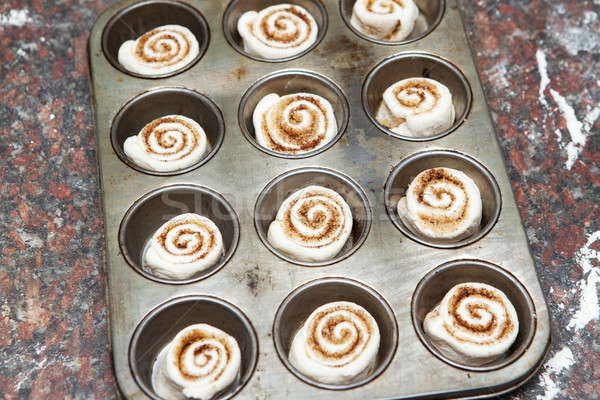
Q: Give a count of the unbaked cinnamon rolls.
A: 12